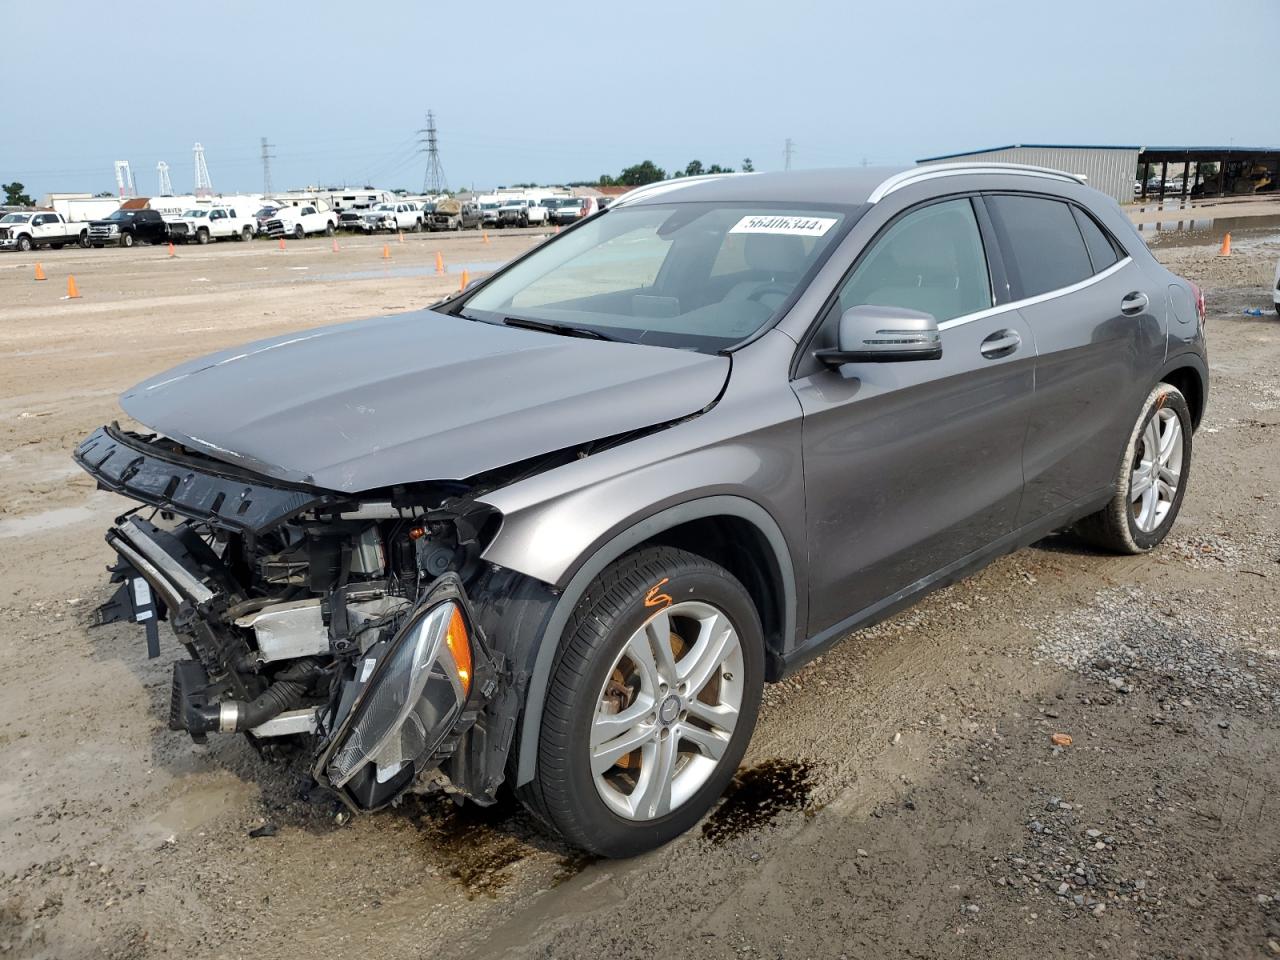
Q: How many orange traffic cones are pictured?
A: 12